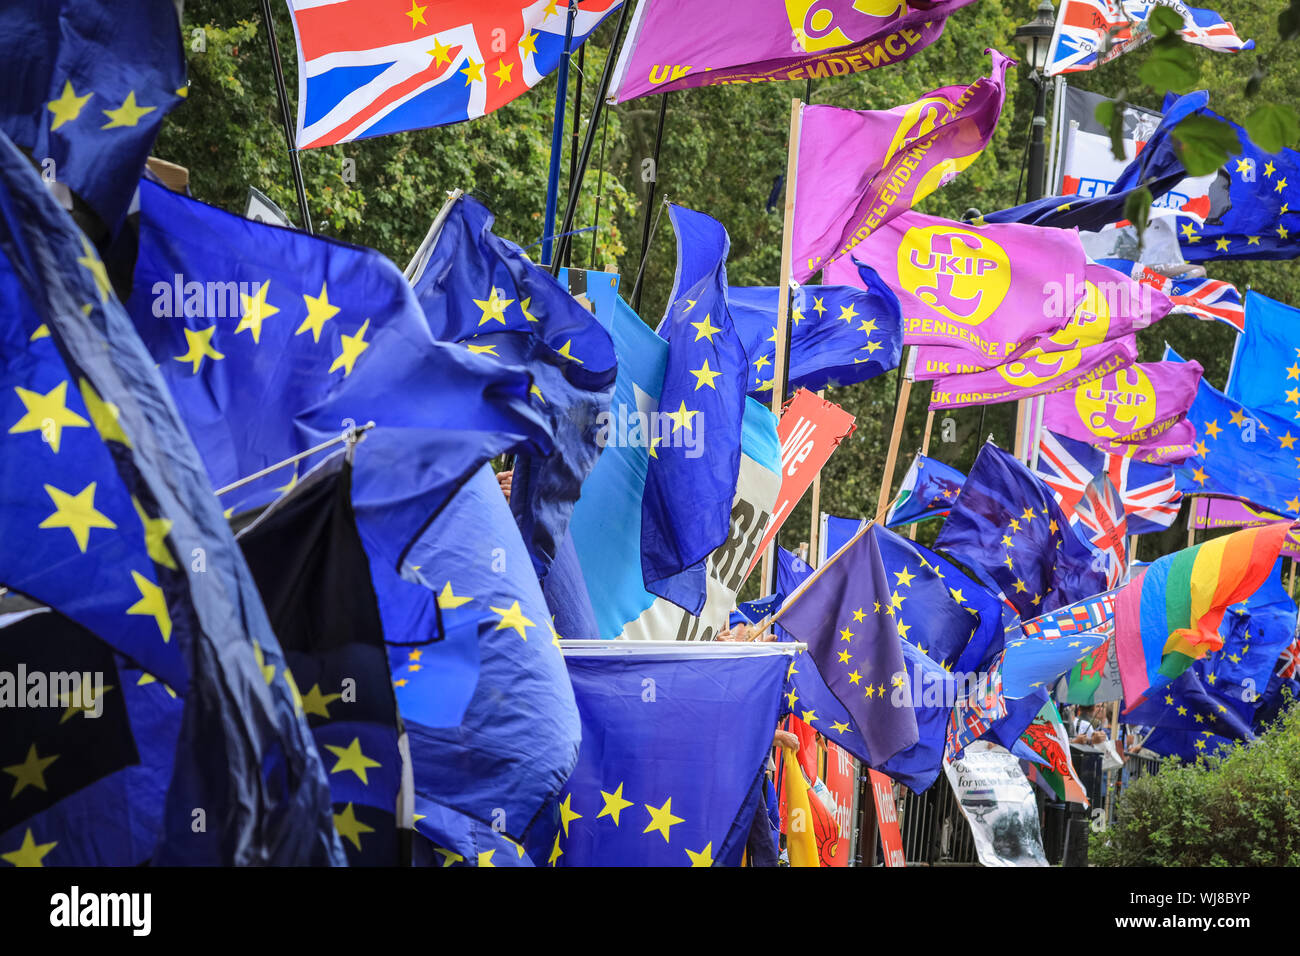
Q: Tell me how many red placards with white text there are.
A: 3